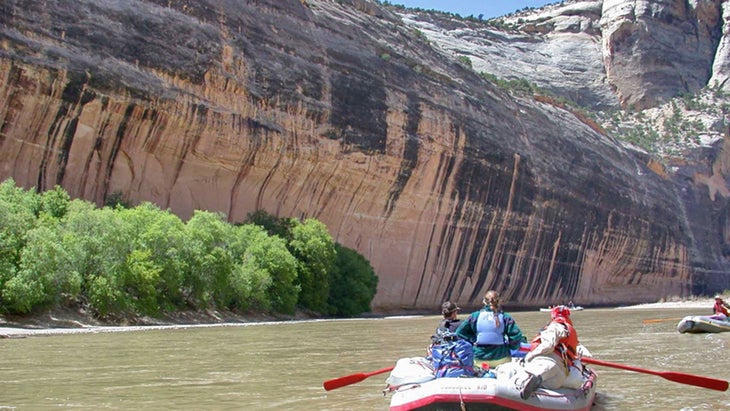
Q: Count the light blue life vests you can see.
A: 1